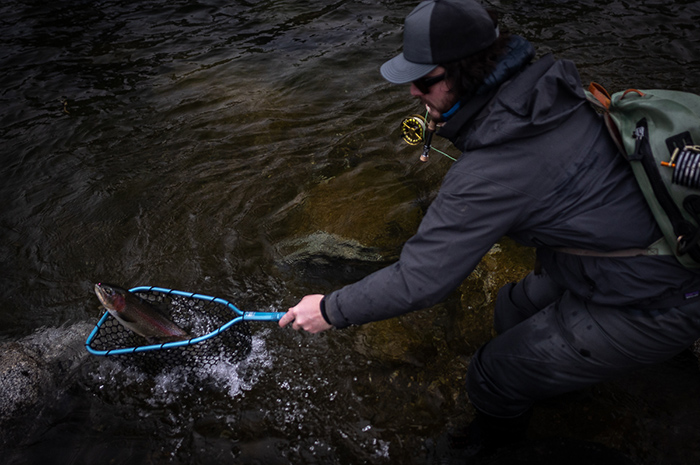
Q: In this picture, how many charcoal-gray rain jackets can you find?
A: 1